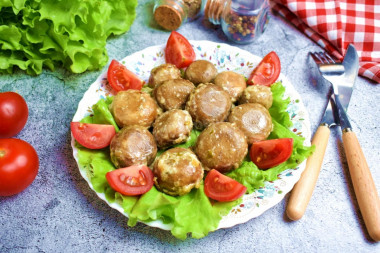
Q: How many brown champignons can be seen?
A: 12